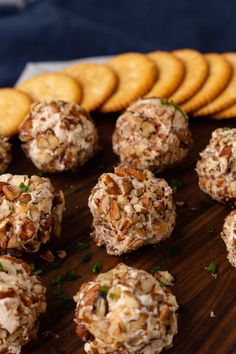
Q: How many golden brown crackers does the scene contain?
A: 9